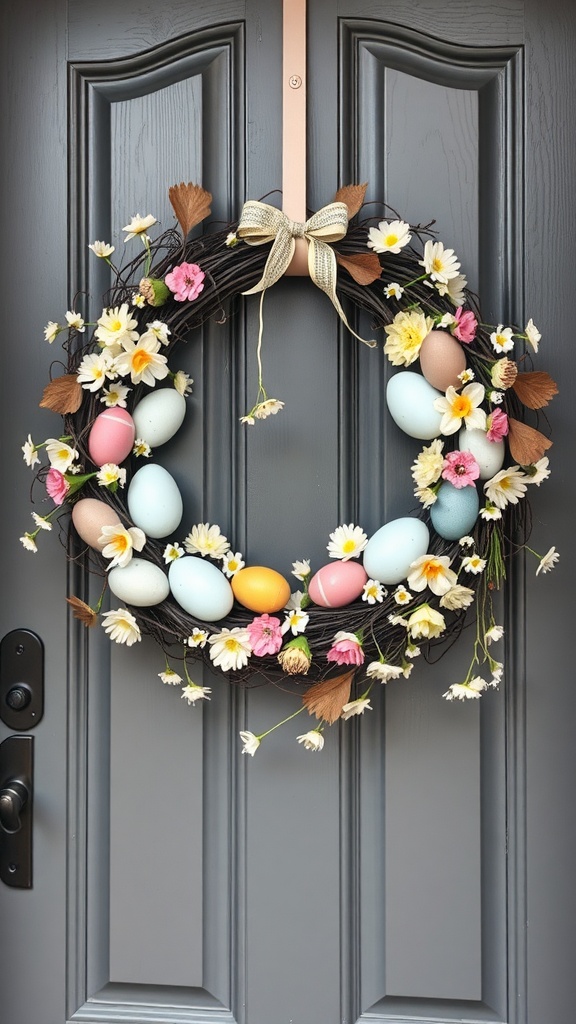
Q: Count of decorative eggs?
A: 13